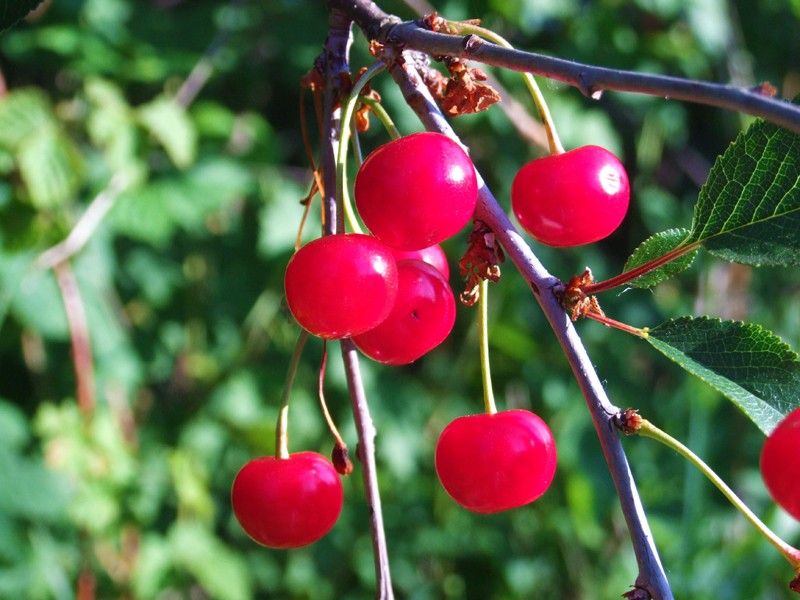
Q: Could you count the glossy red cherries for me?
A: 8